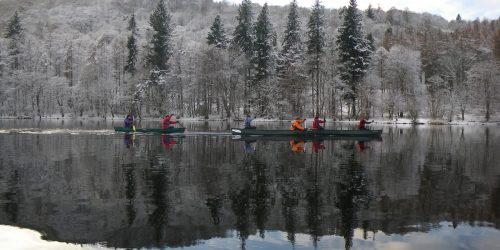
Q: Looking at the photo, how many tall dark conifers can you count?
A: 9